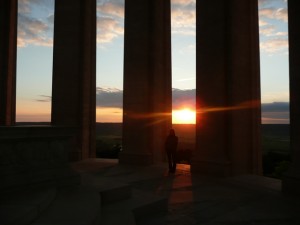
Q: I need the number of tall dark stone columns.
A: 5